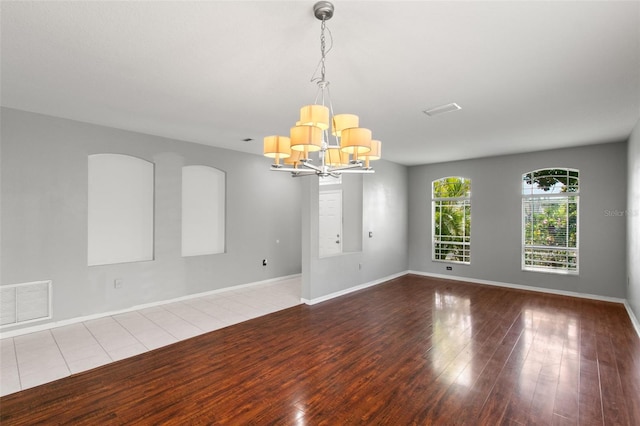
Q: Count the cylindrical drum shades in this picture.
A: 9